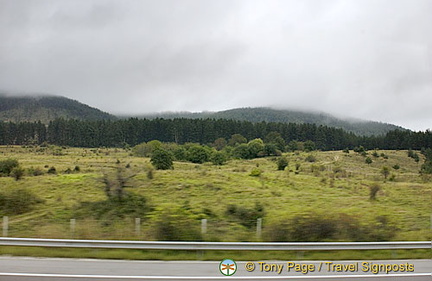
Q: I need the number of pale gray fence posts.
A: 5